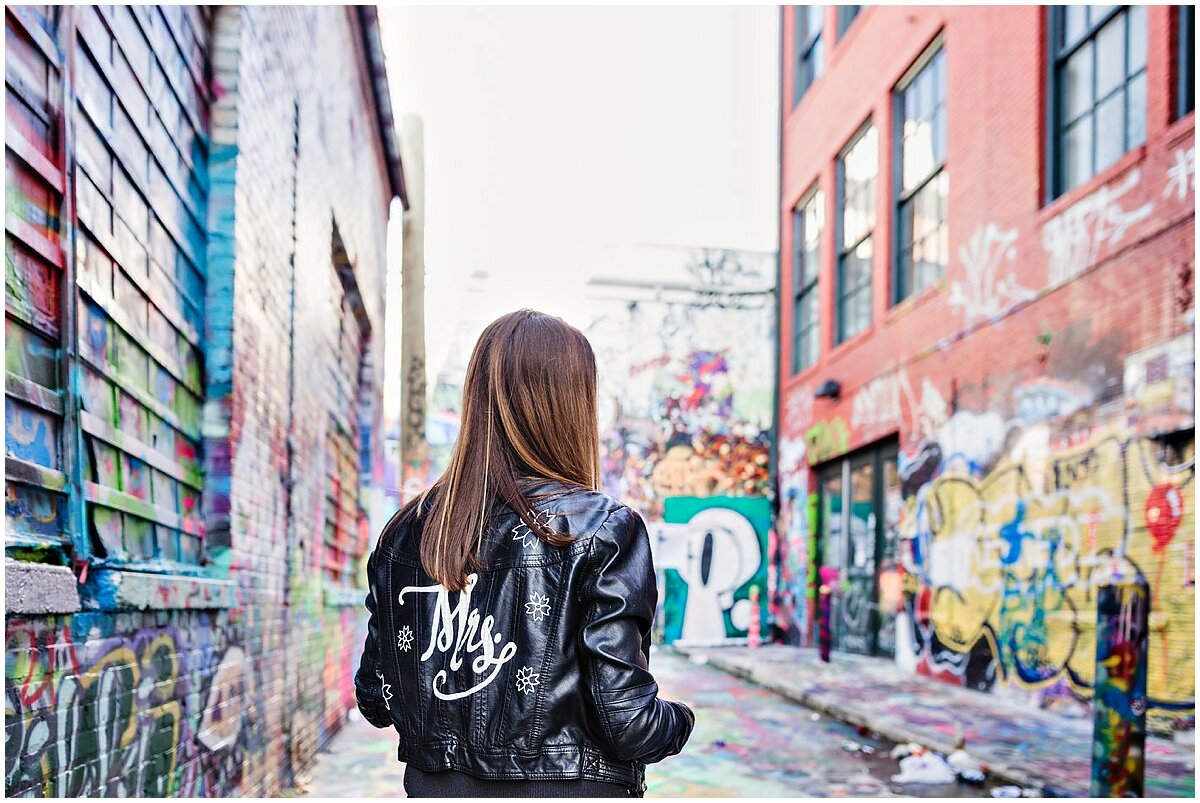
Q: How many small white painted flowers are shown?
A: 5